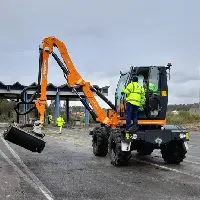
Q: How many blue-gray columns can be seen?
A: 3